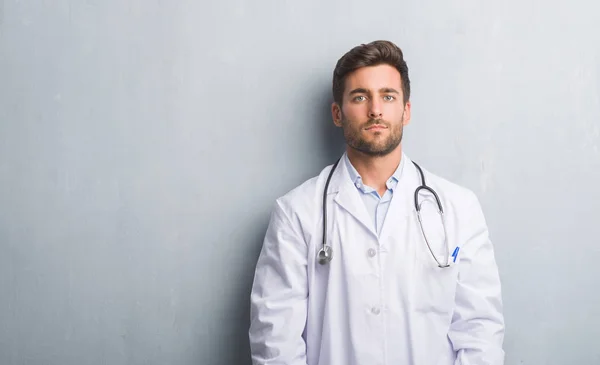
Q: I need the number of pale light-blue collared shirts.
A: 1